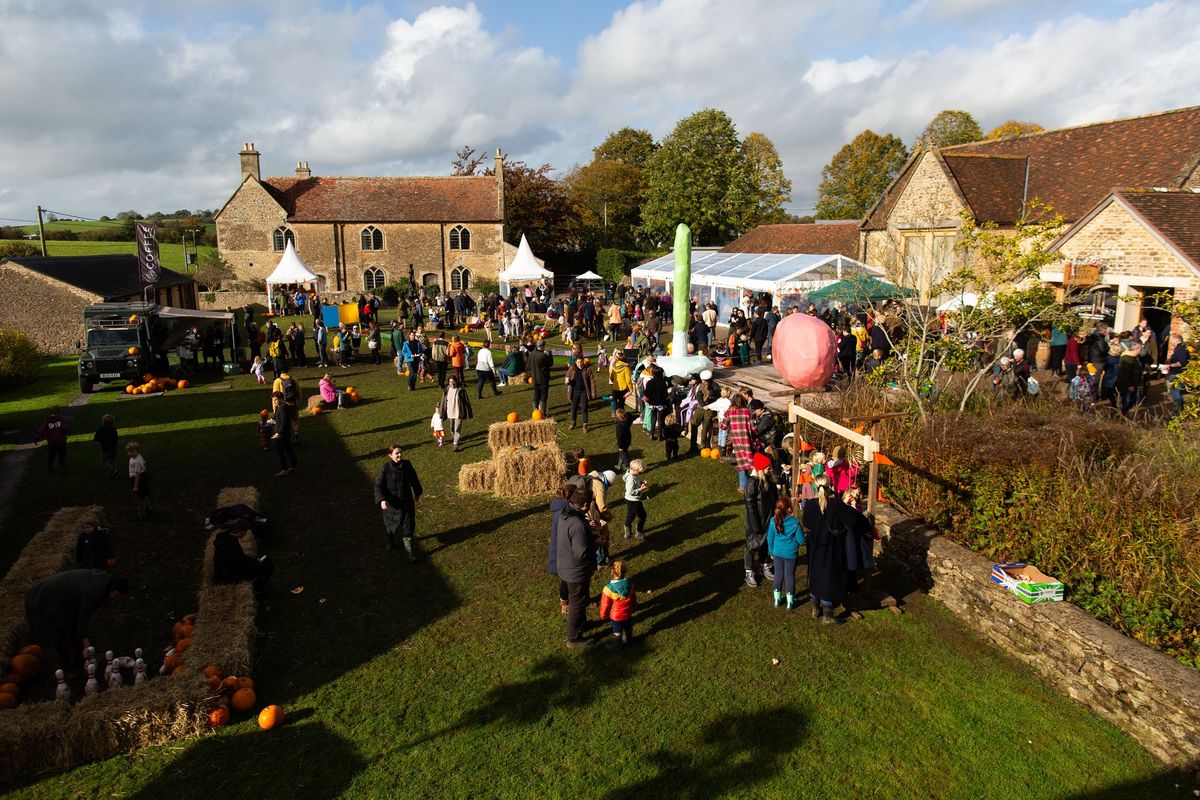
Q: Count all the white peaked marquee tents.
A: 2